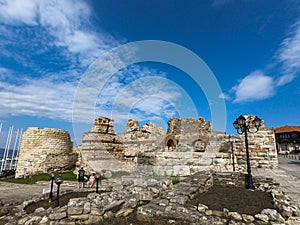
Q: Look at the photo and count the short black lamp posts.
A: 3